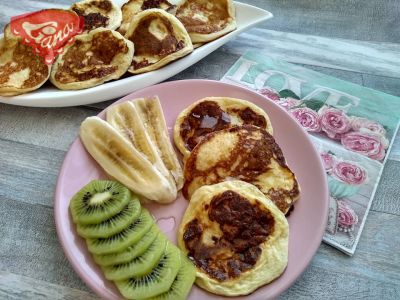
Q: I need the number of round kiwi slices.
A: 7